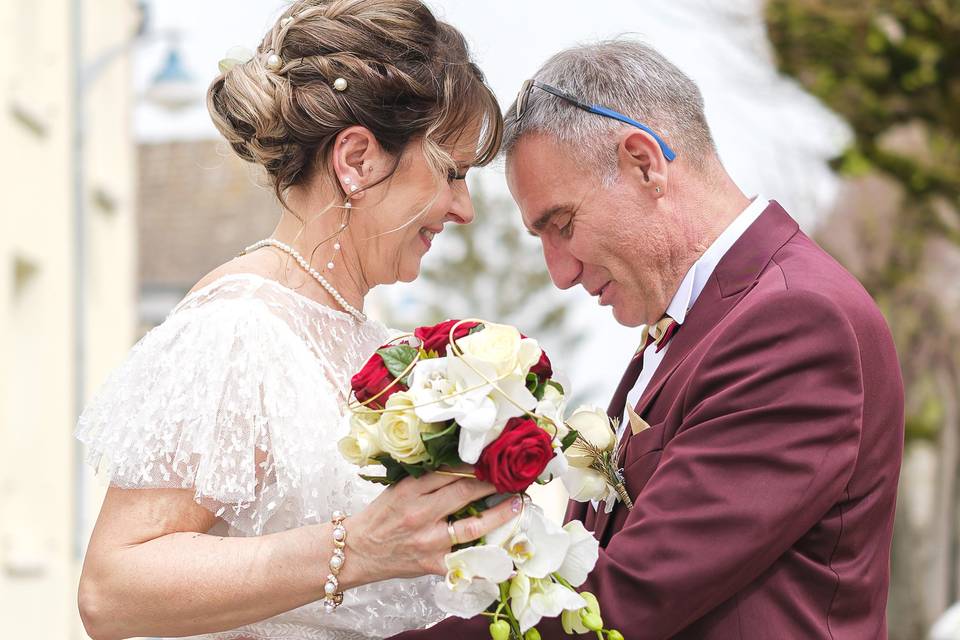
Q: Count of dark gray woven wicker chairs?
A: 0